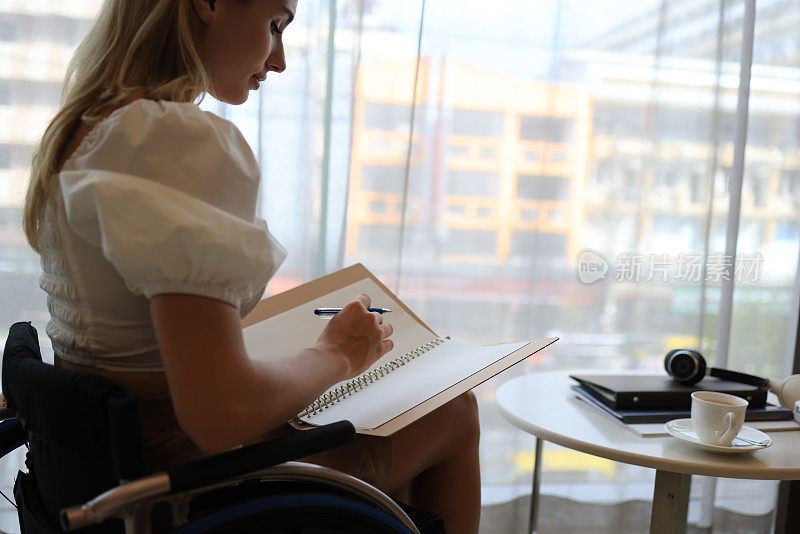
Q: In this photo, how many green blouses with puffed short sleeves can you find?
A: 0